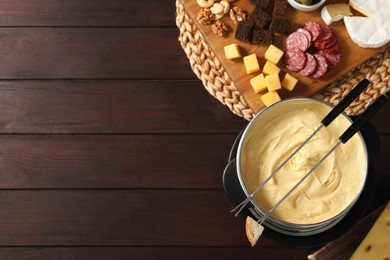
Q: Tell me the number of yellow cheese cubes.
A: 8